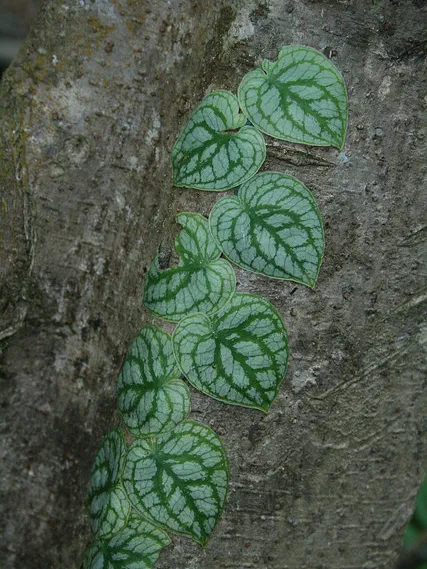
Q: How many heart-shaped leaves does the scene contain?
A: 9